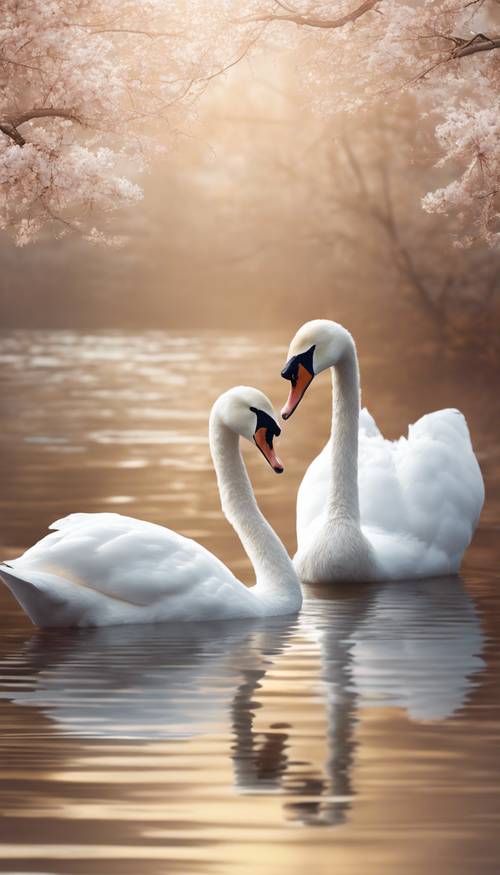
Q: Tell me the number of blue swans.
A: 0